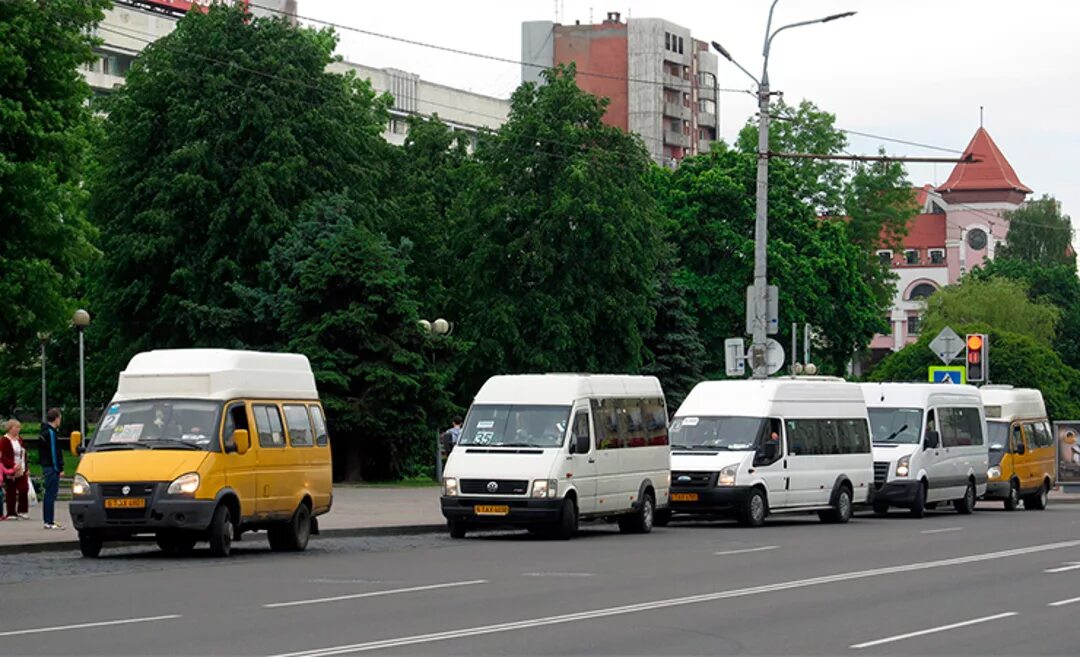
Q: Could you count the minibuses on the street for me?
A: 5